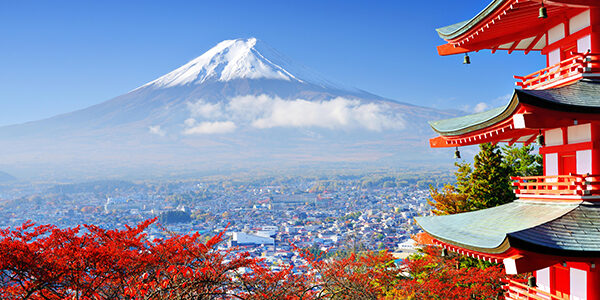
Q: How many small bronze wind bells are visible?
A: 6